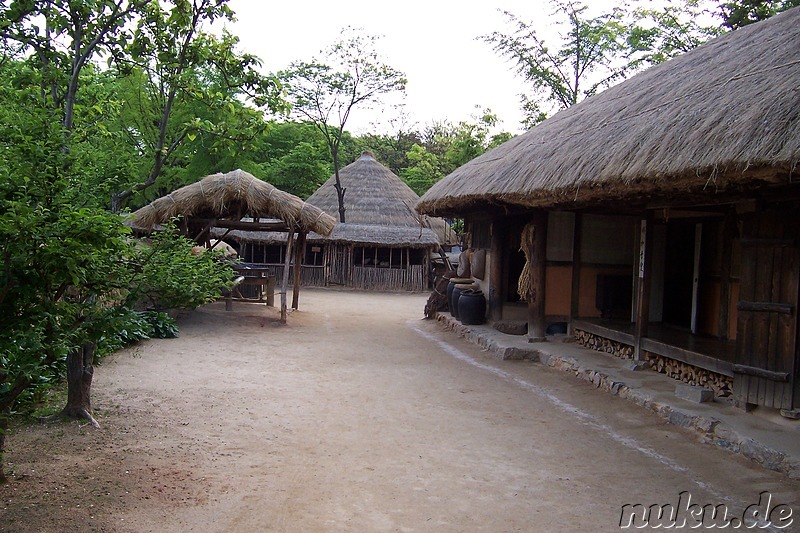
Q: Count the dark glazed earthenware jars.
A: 3